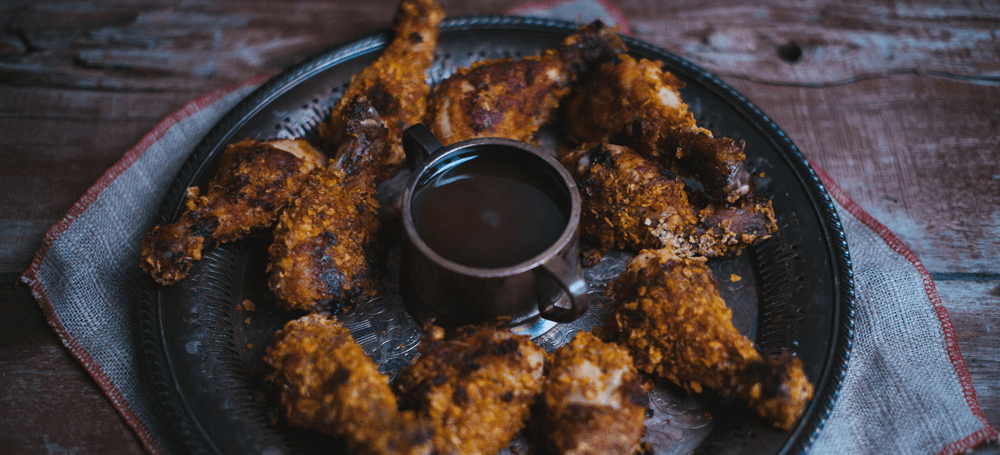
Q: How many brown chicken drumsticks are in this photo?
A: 10